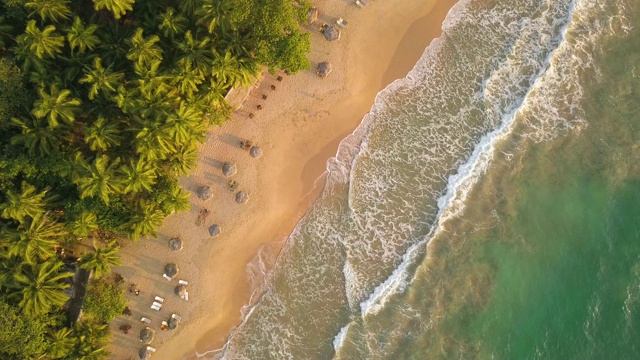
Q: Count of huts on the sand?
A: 14